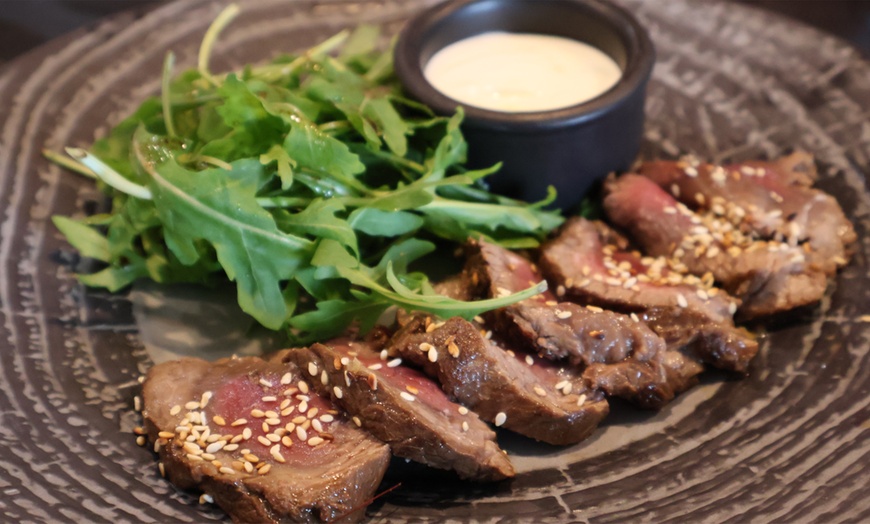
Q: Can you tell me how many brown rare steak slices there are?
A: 7